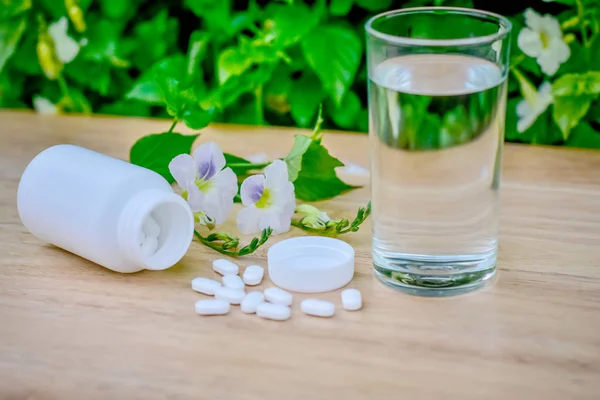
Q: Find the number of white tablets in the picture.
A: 11